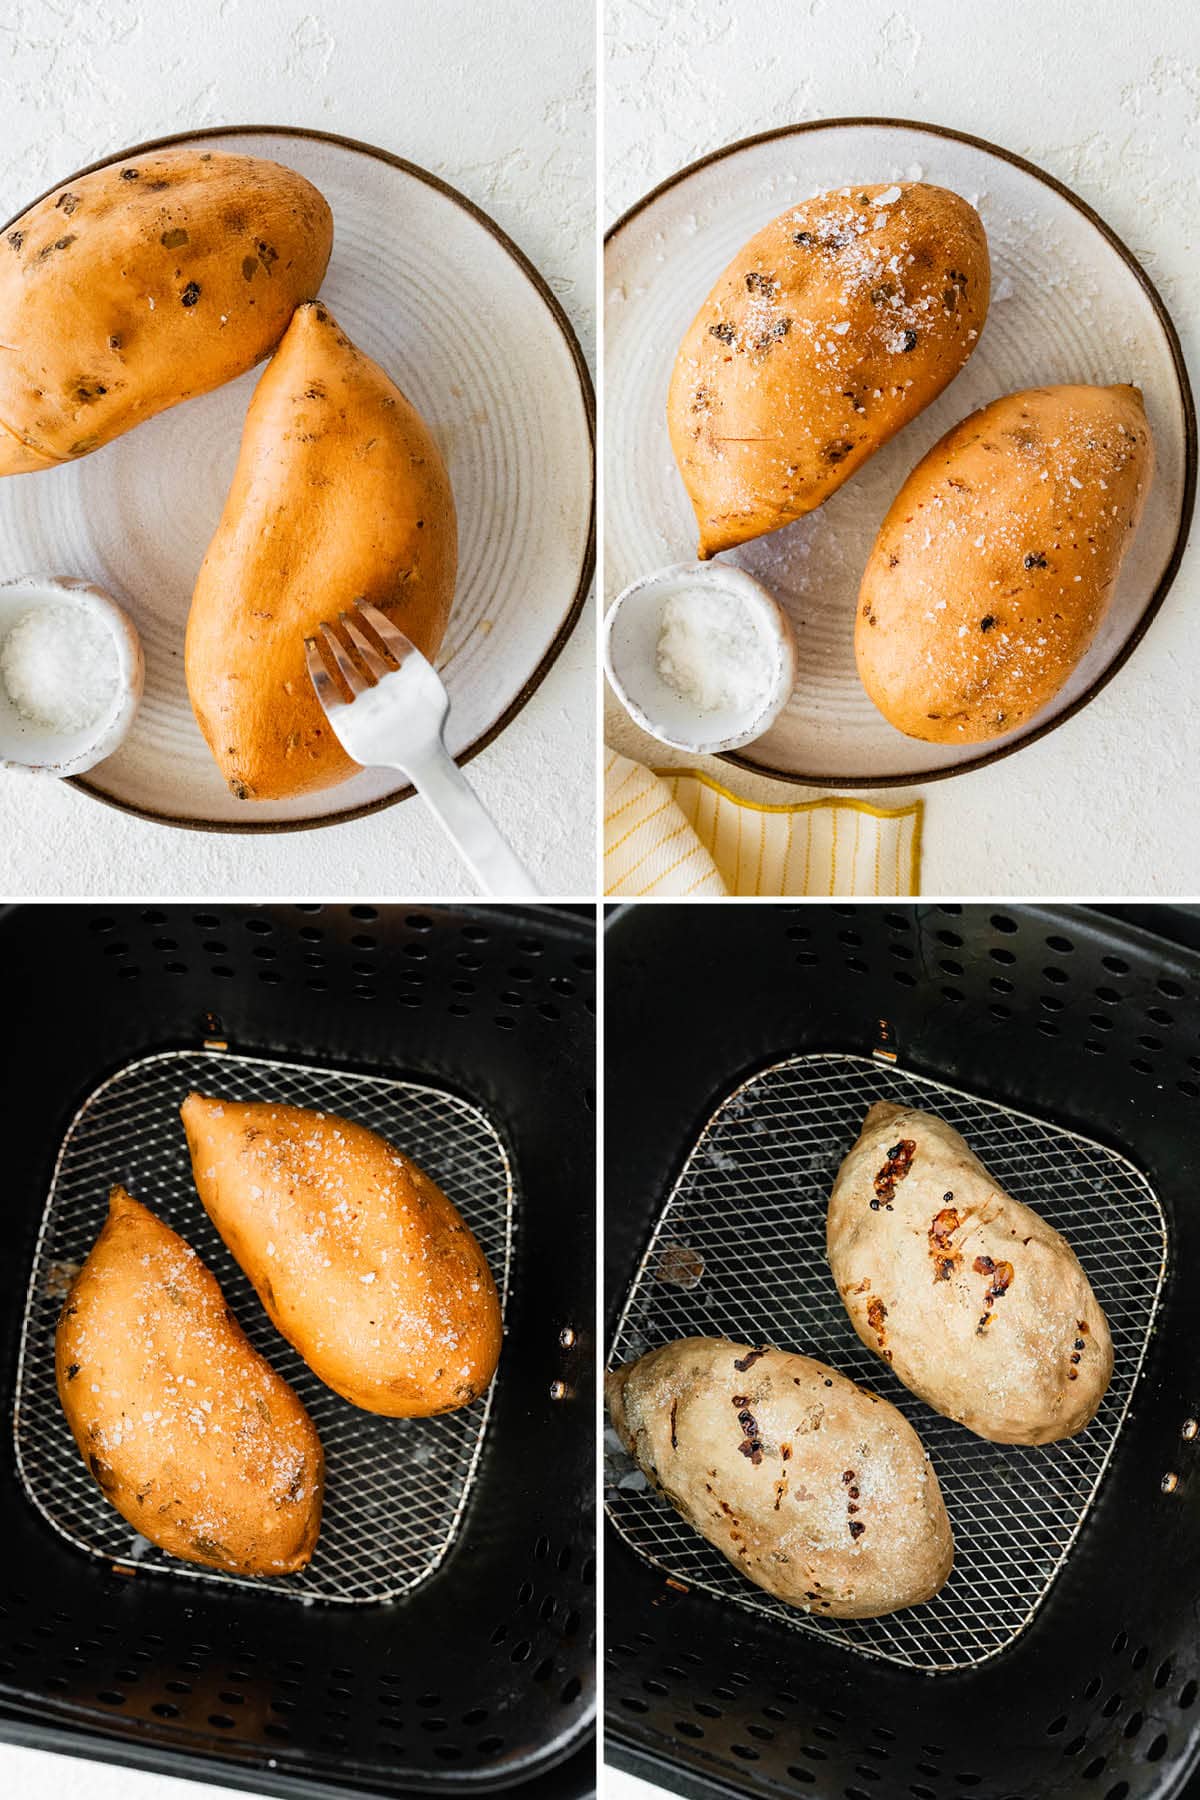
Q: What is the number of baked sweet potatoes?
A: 2